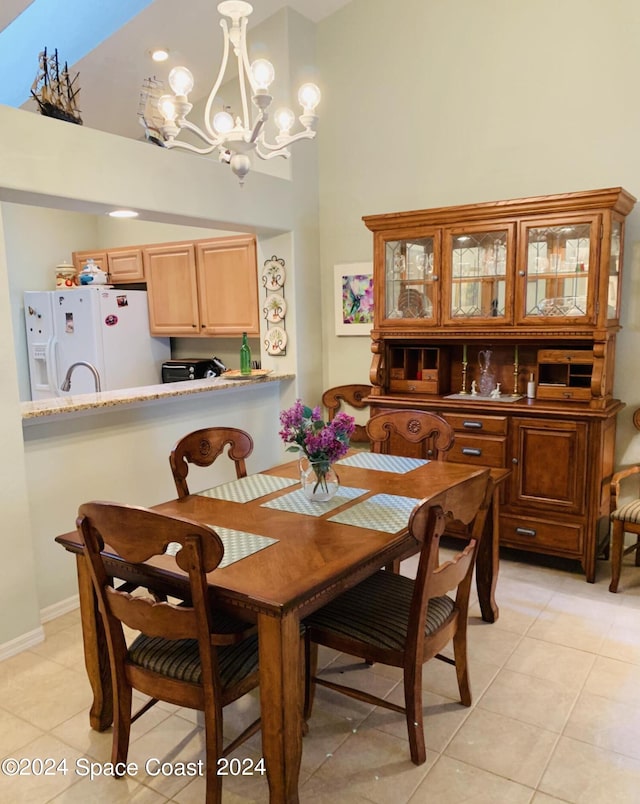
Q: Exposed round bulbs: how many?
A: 6